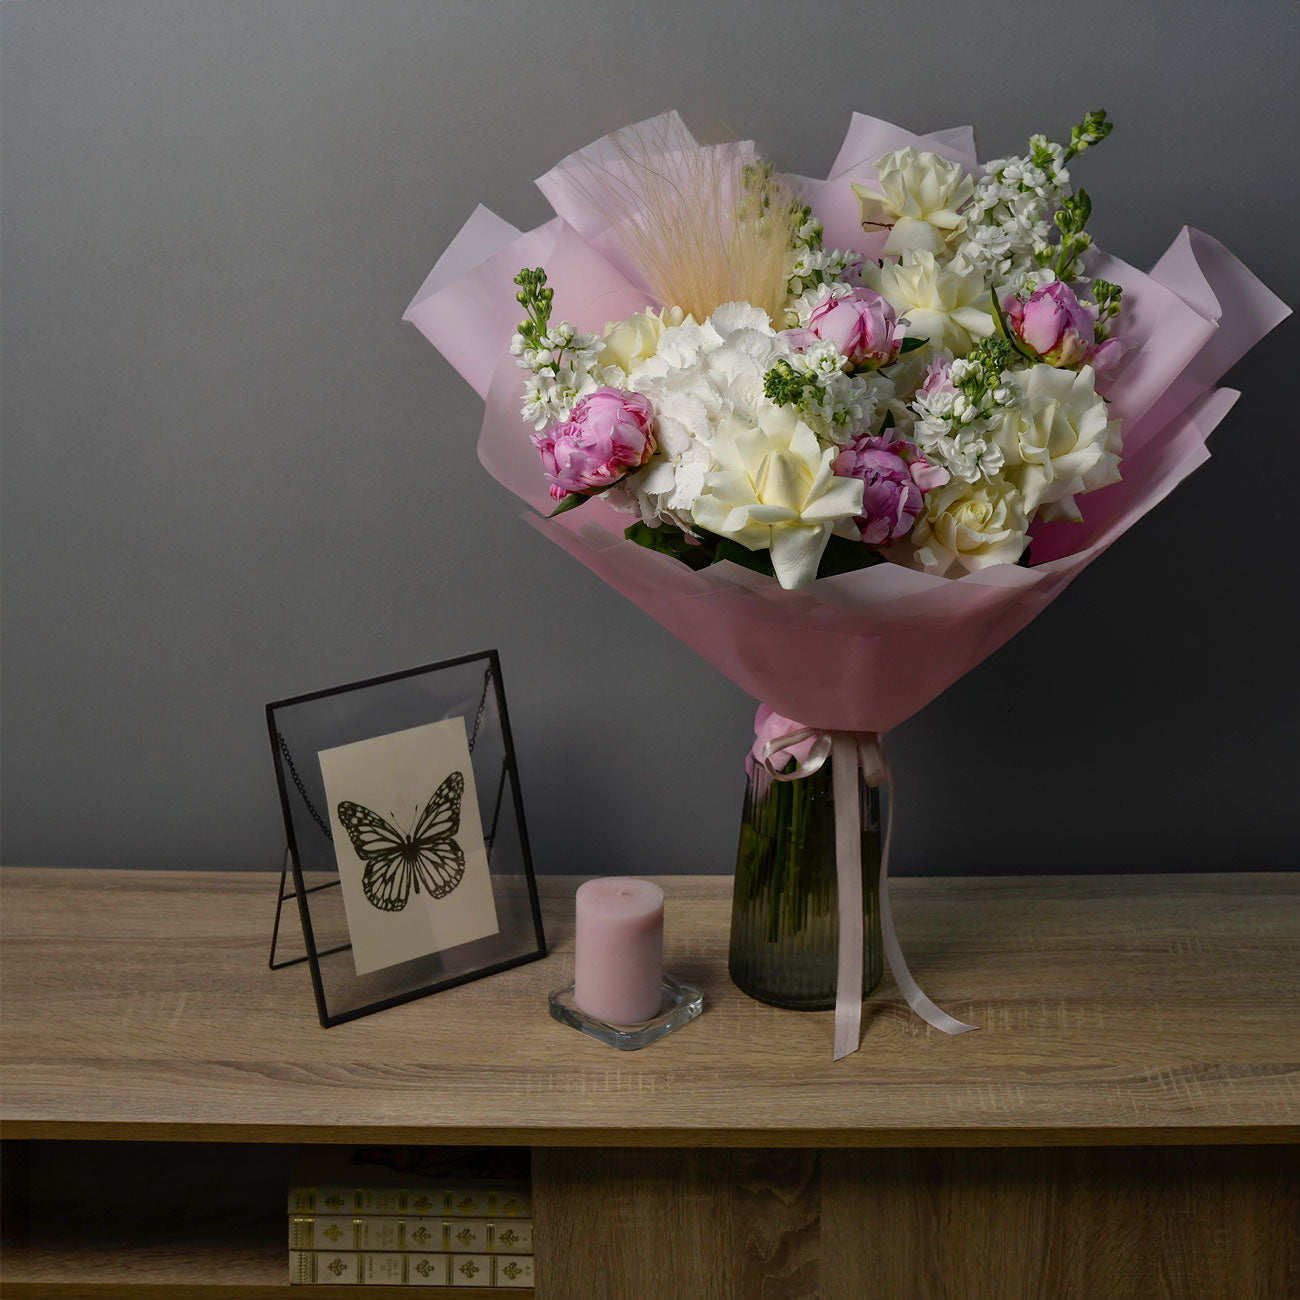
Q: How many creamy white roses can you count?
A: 6